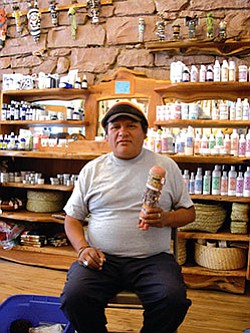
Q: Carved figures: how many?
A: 13